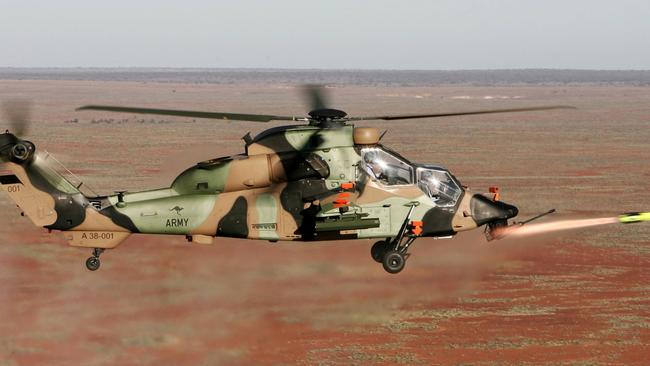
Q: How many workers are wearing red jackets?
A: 0